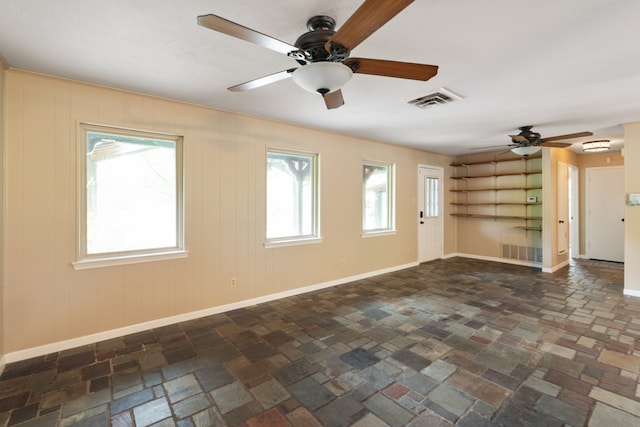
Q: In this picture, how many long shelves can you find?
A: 5